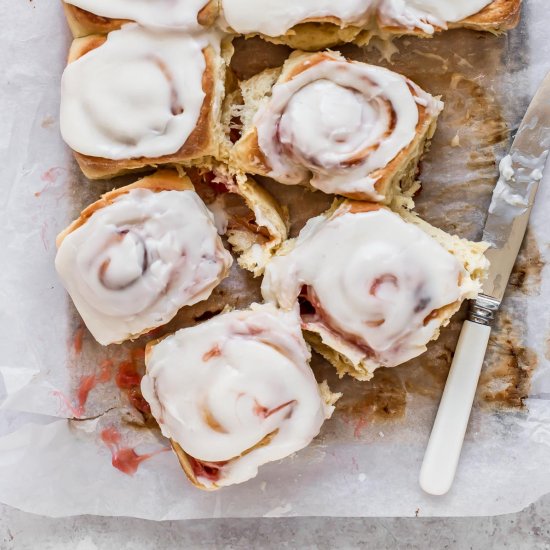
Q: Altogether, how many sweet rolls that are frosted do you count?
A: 8